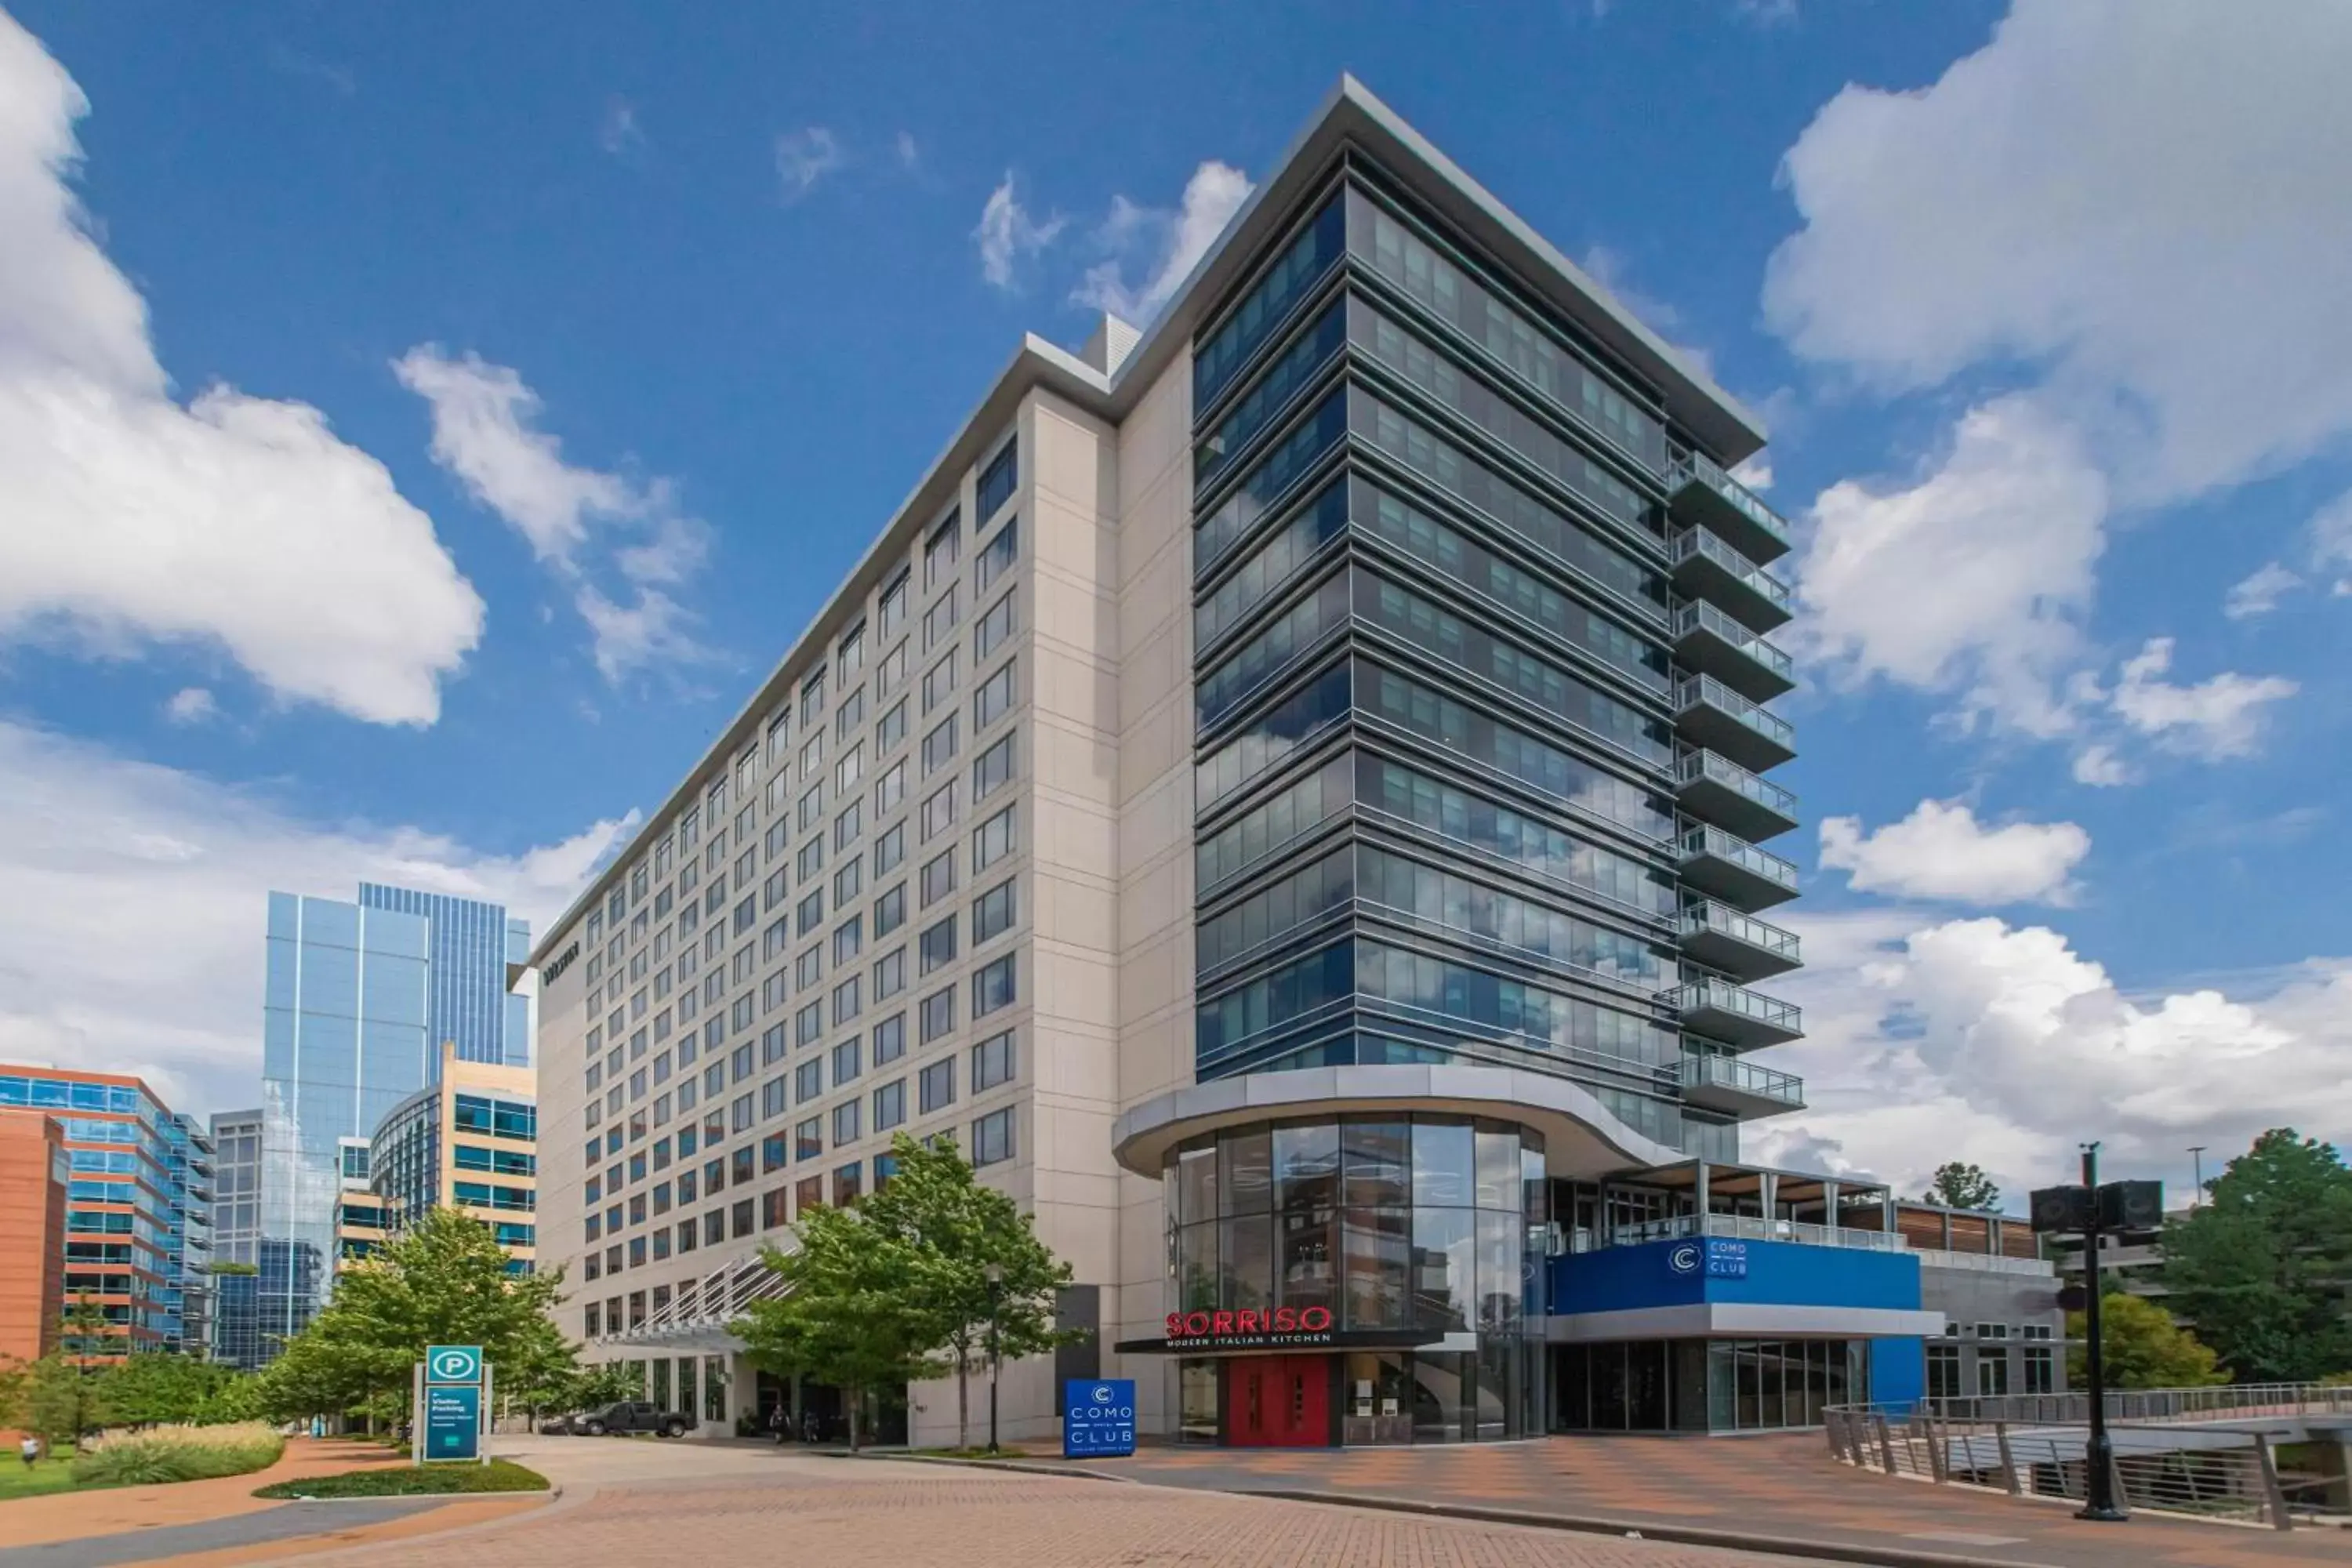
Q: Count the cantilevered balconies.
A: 9